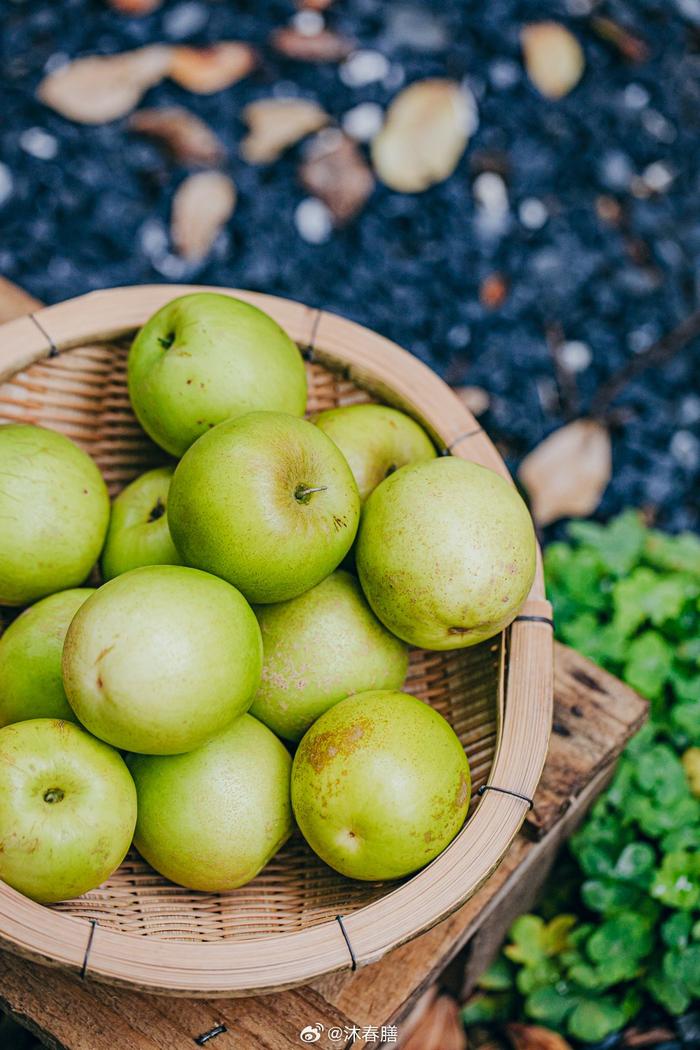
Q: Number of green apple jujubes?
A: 12